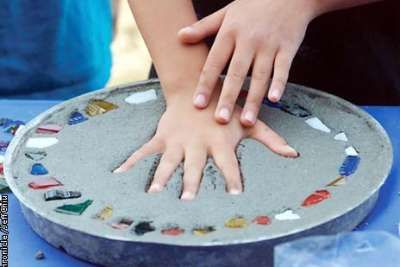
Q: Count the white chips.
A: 6